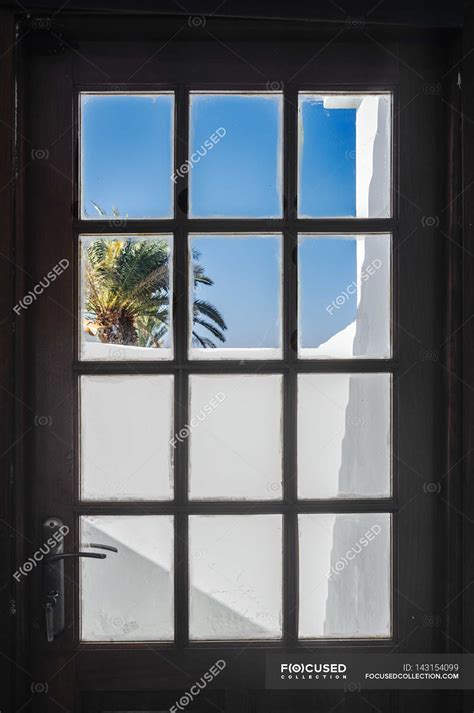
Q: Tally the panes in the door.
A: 12